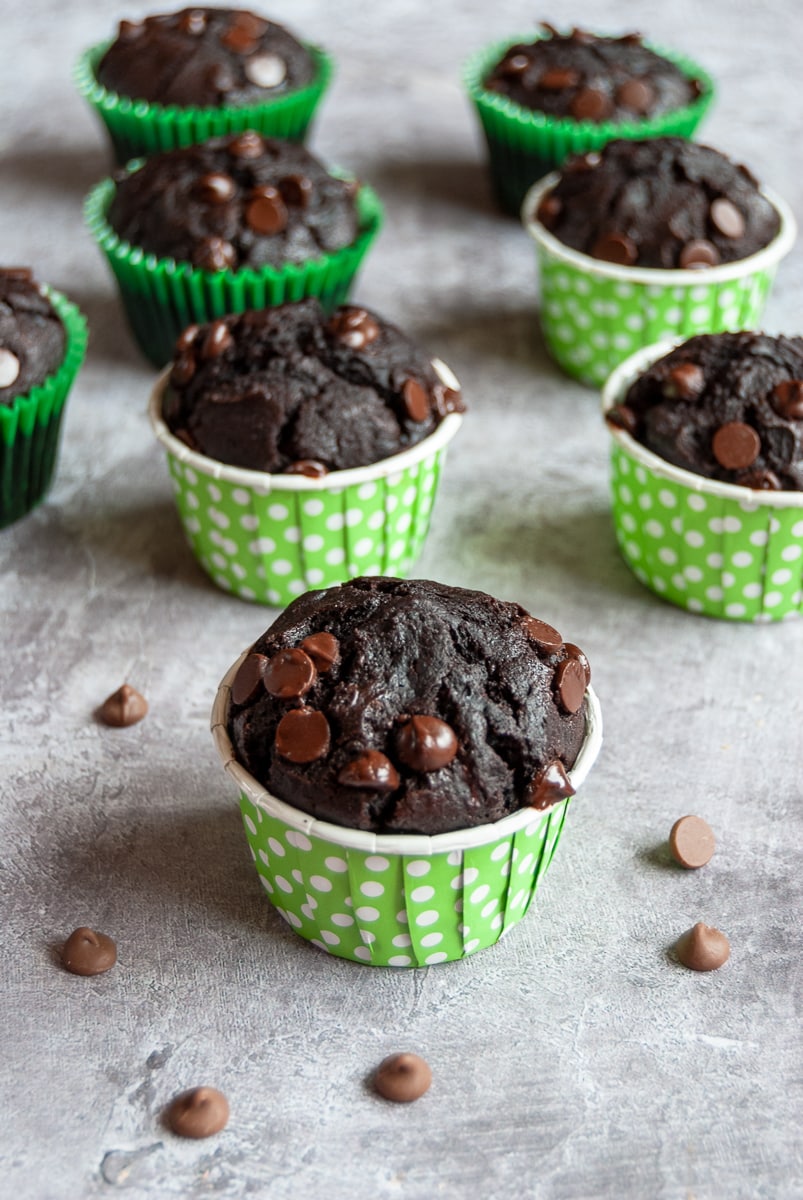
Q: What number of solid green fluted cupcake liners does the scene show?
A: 4